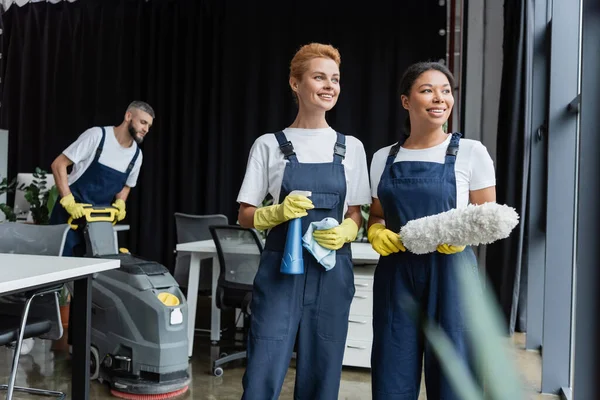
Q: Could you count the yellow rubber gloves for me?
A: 6